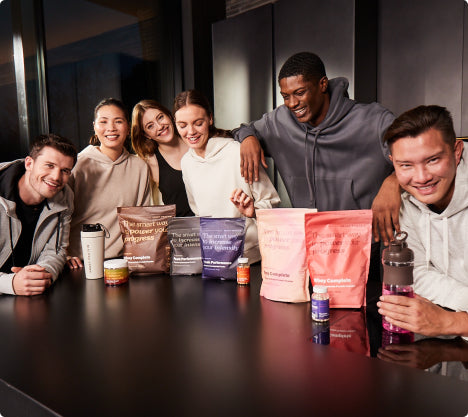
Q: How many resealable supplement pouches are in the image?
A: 5